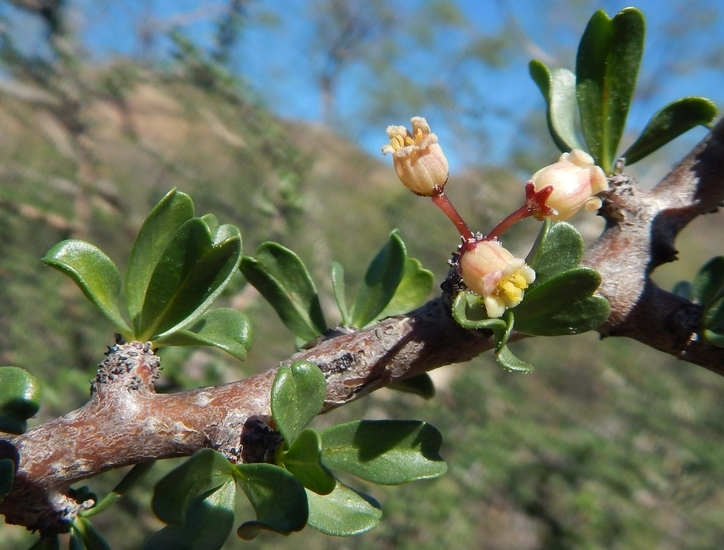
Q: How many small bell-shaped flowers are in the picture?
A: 3